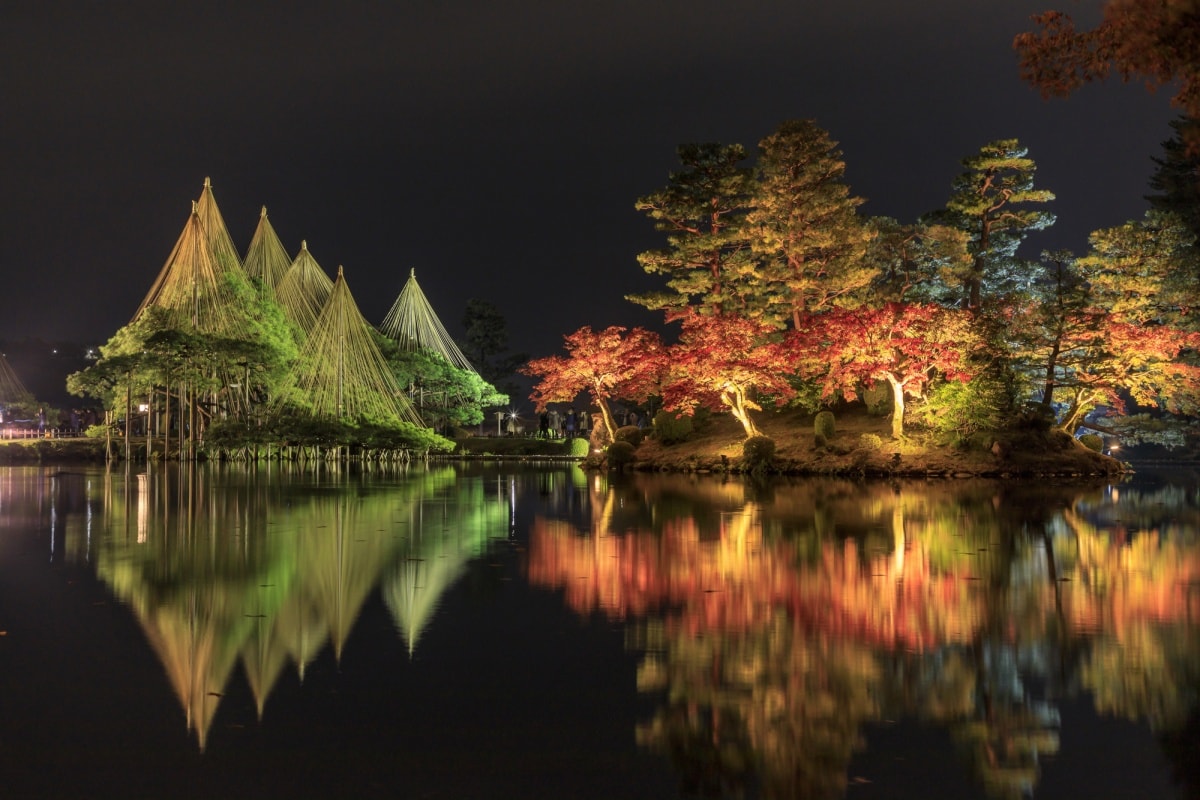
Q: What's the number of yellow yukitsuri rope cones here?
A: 6